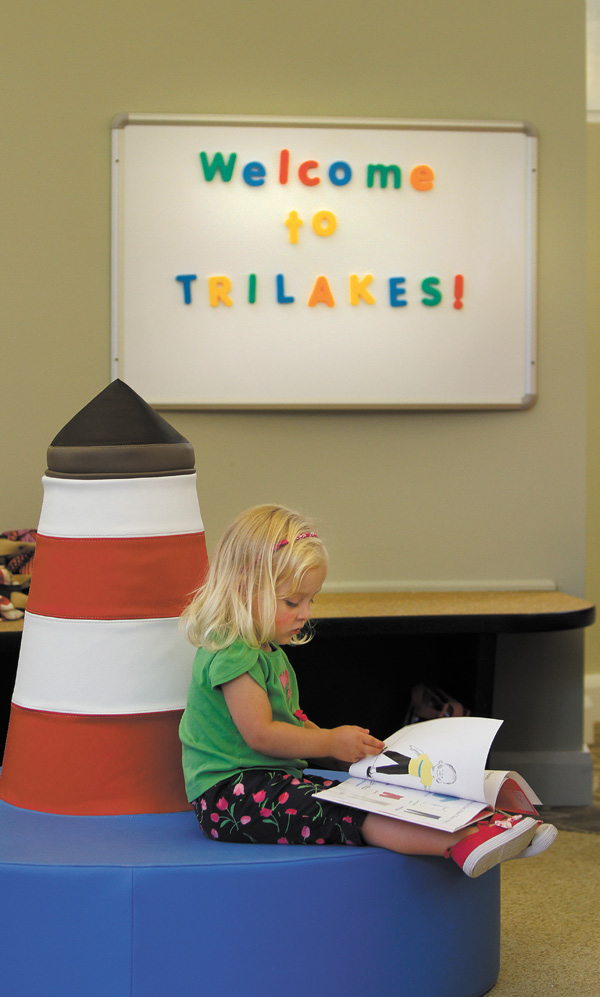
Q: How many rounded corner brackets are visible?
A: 3